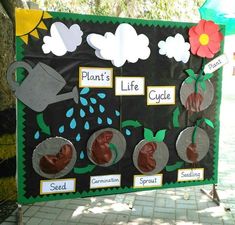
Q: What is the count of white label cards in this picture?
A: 8